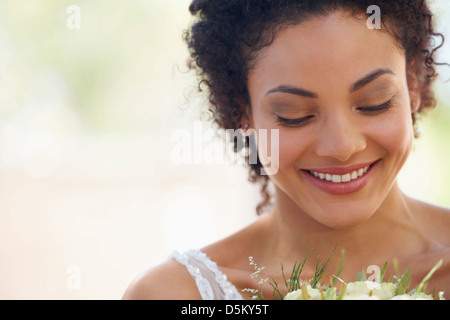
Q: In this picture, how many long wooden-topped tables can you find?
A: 0